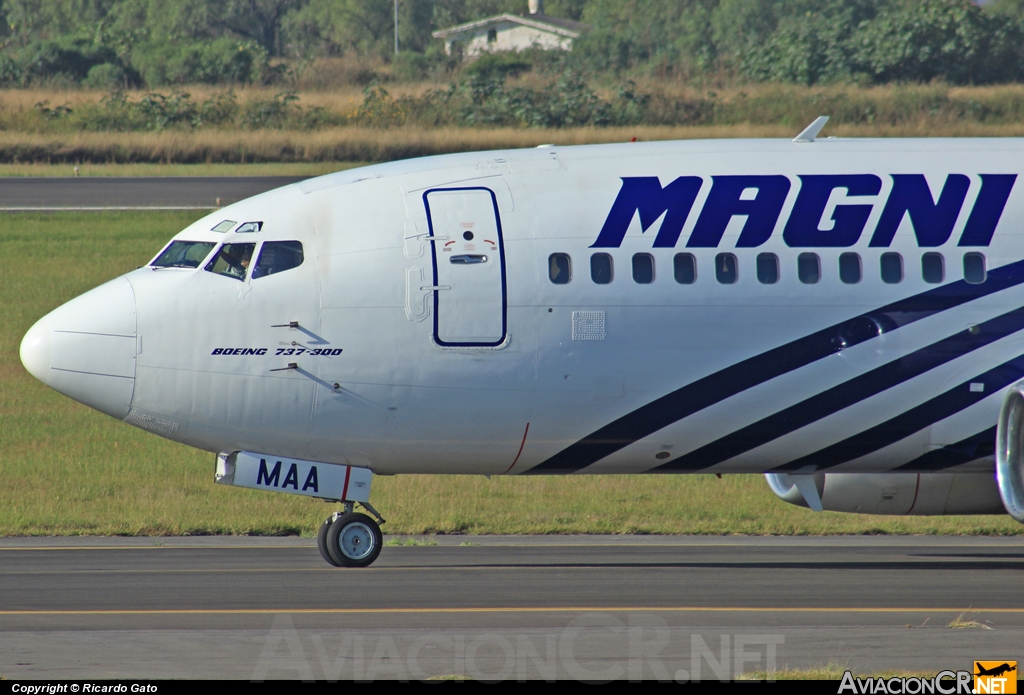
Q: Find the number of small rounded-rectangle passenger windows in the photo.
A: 11